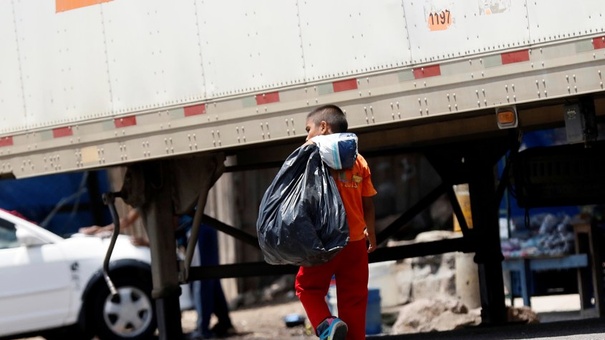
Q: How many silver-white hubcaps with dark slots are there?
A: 1